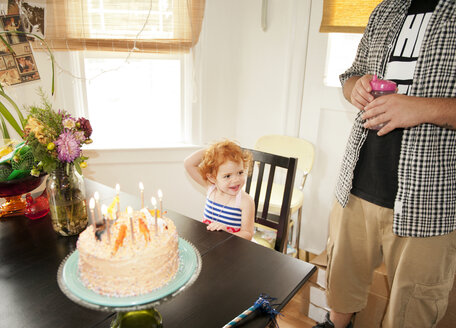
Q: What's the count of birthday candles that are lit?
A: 8